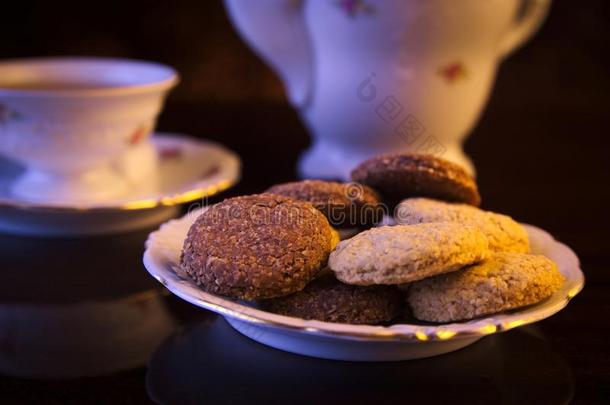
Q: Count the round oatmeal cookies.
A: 7